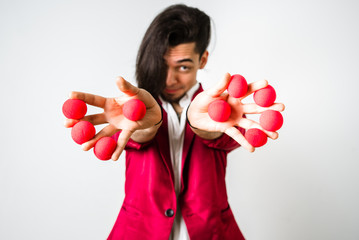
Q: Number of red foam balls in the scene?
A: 9